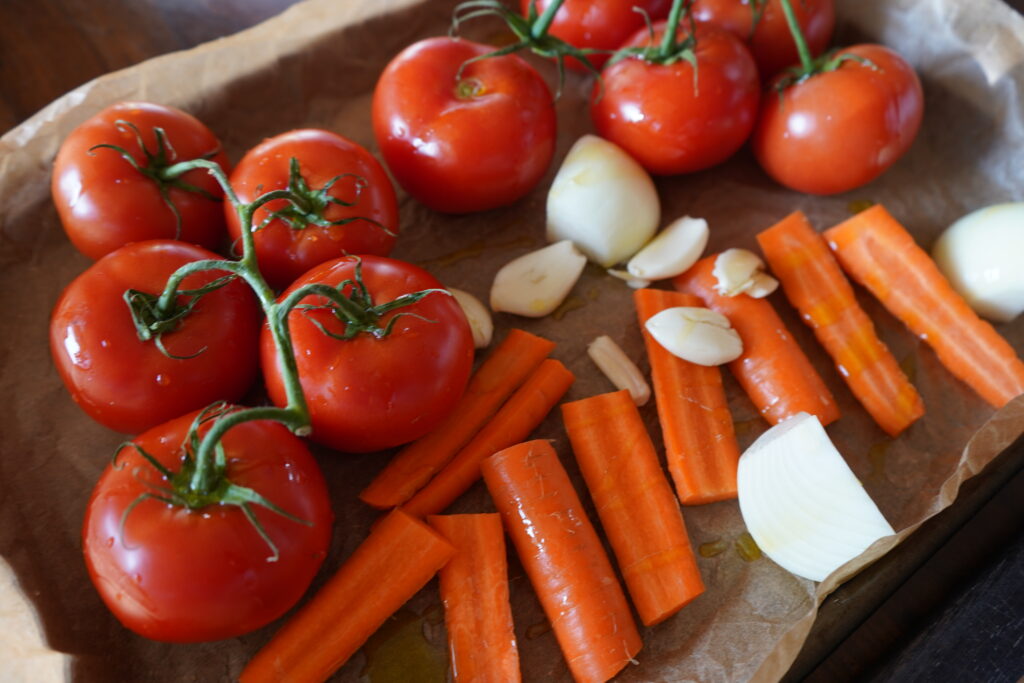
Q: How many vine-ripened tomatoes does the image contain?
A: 10